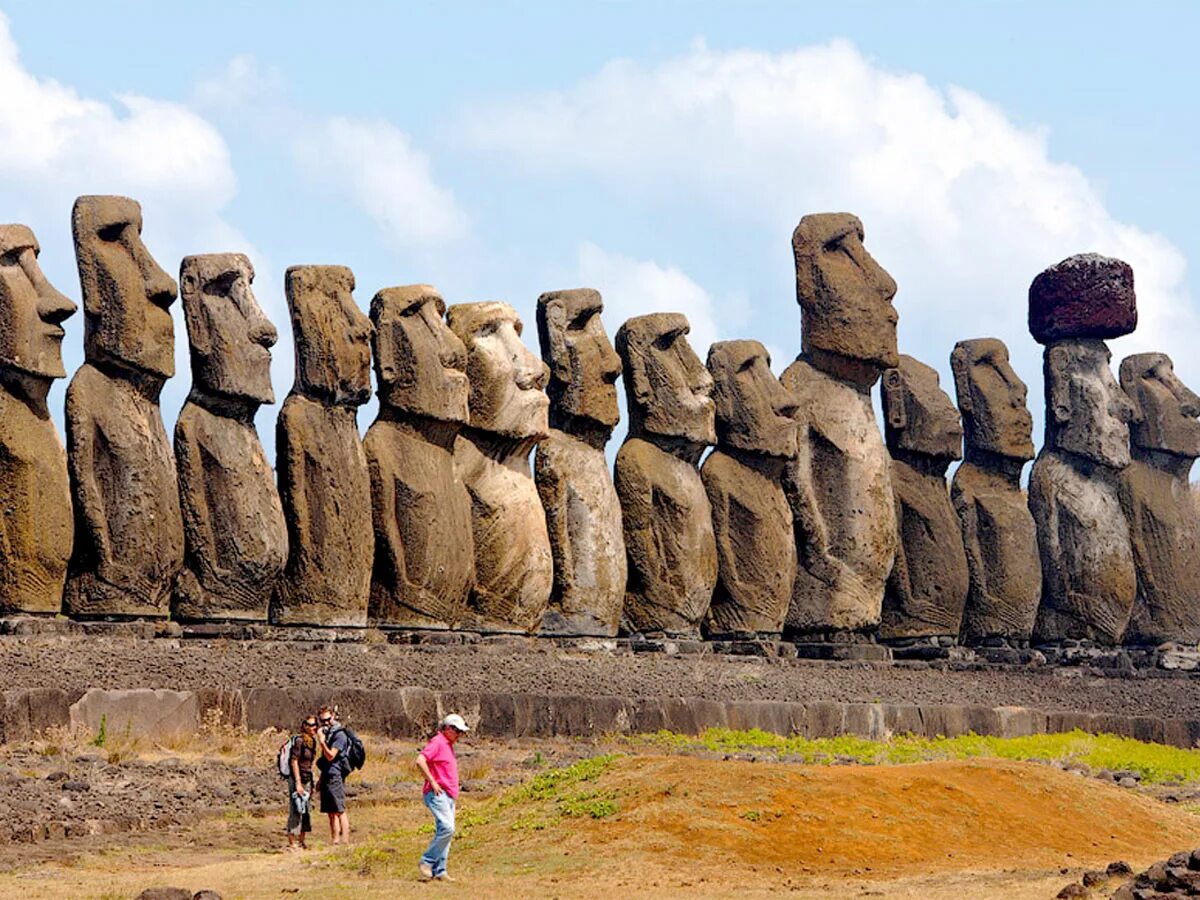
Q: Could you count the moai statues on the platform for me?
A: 14